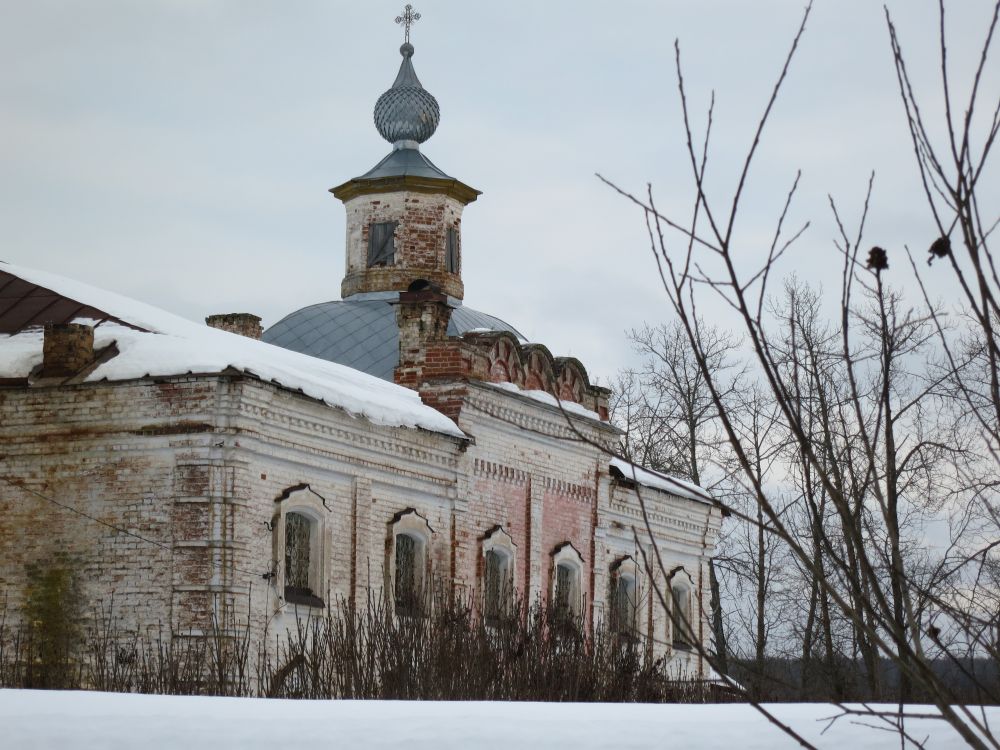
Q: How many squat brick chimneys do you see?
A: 2